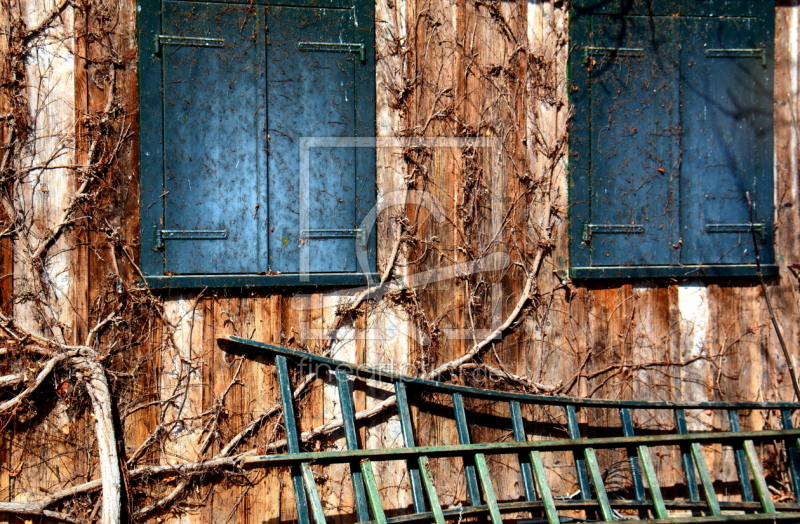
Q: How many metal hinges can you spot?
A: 8